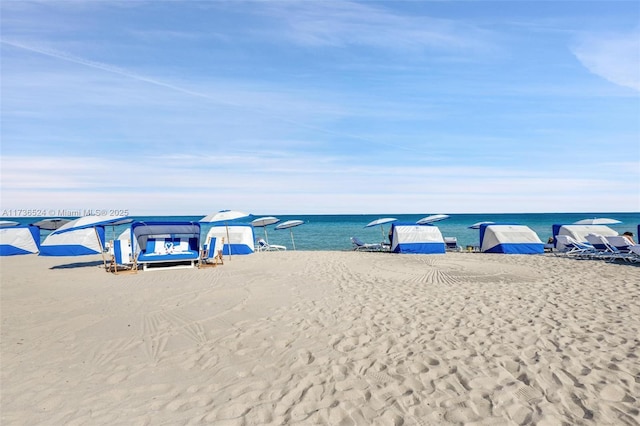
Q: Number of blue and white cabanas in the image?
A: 7